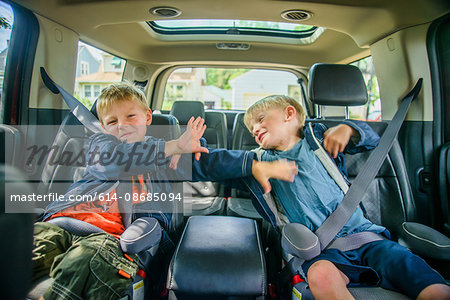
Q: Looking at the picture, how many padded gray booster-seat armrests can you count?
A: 3